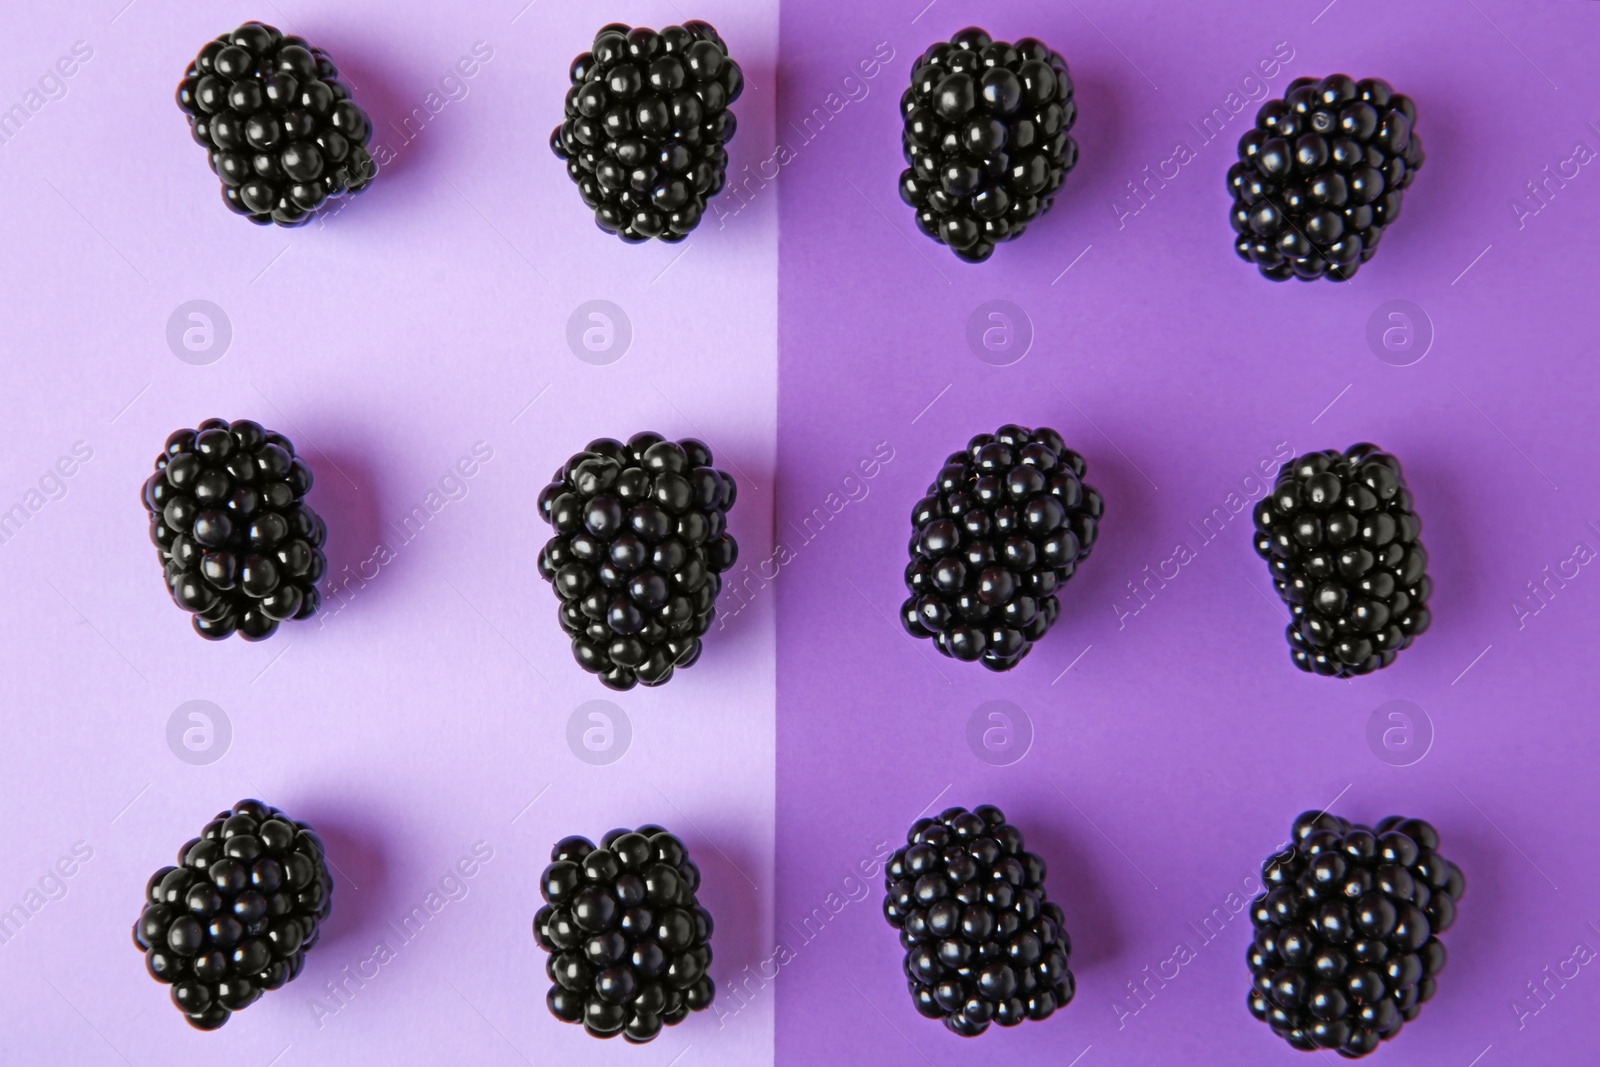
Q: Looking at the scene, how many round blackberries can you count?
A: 12